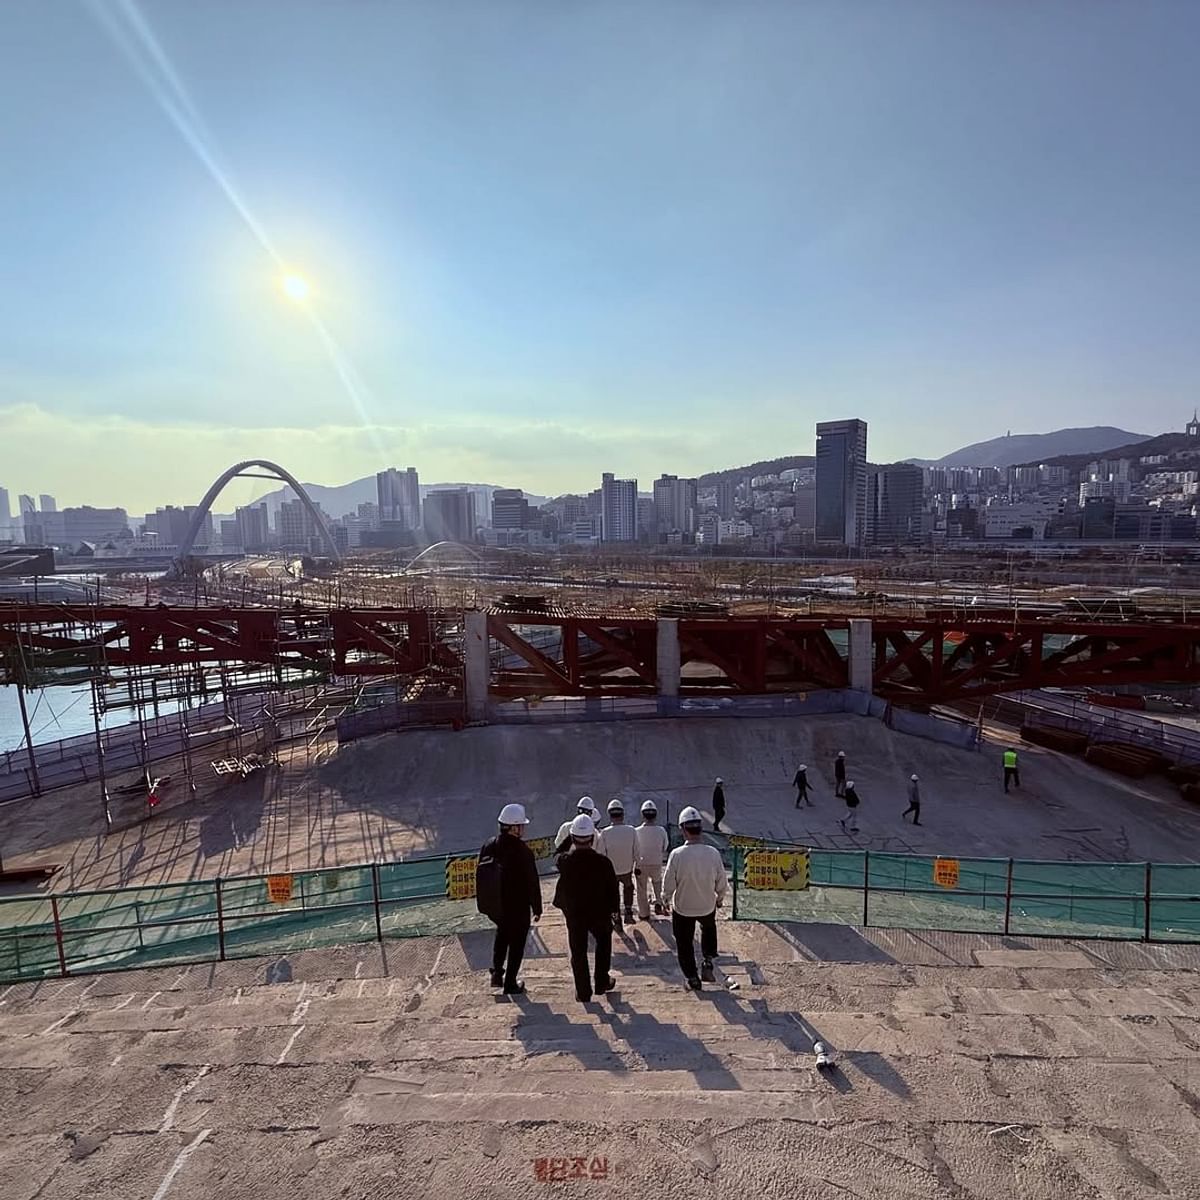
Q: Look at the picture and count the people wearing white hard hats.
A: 12